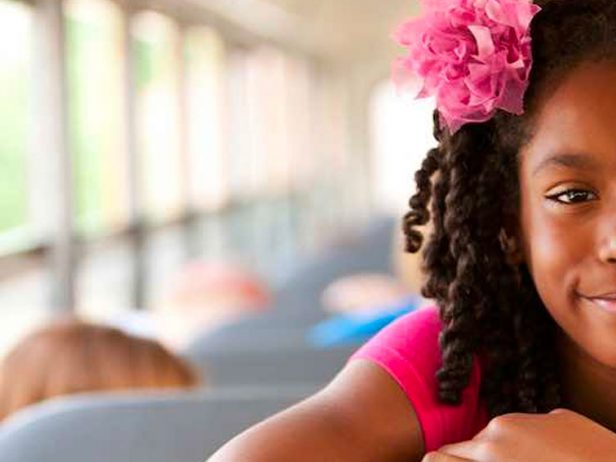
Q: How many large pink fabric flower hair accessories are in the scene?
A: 1